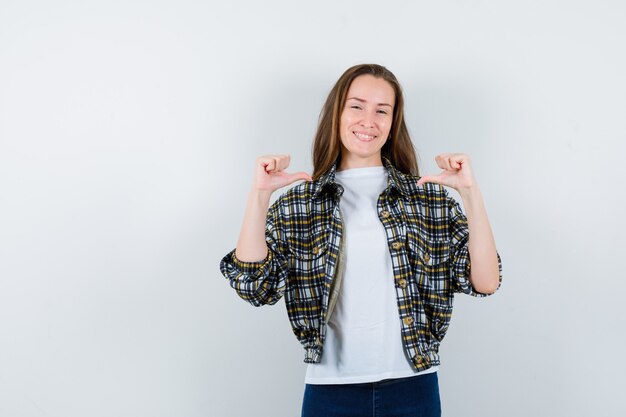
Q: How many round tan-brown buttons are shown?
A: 7